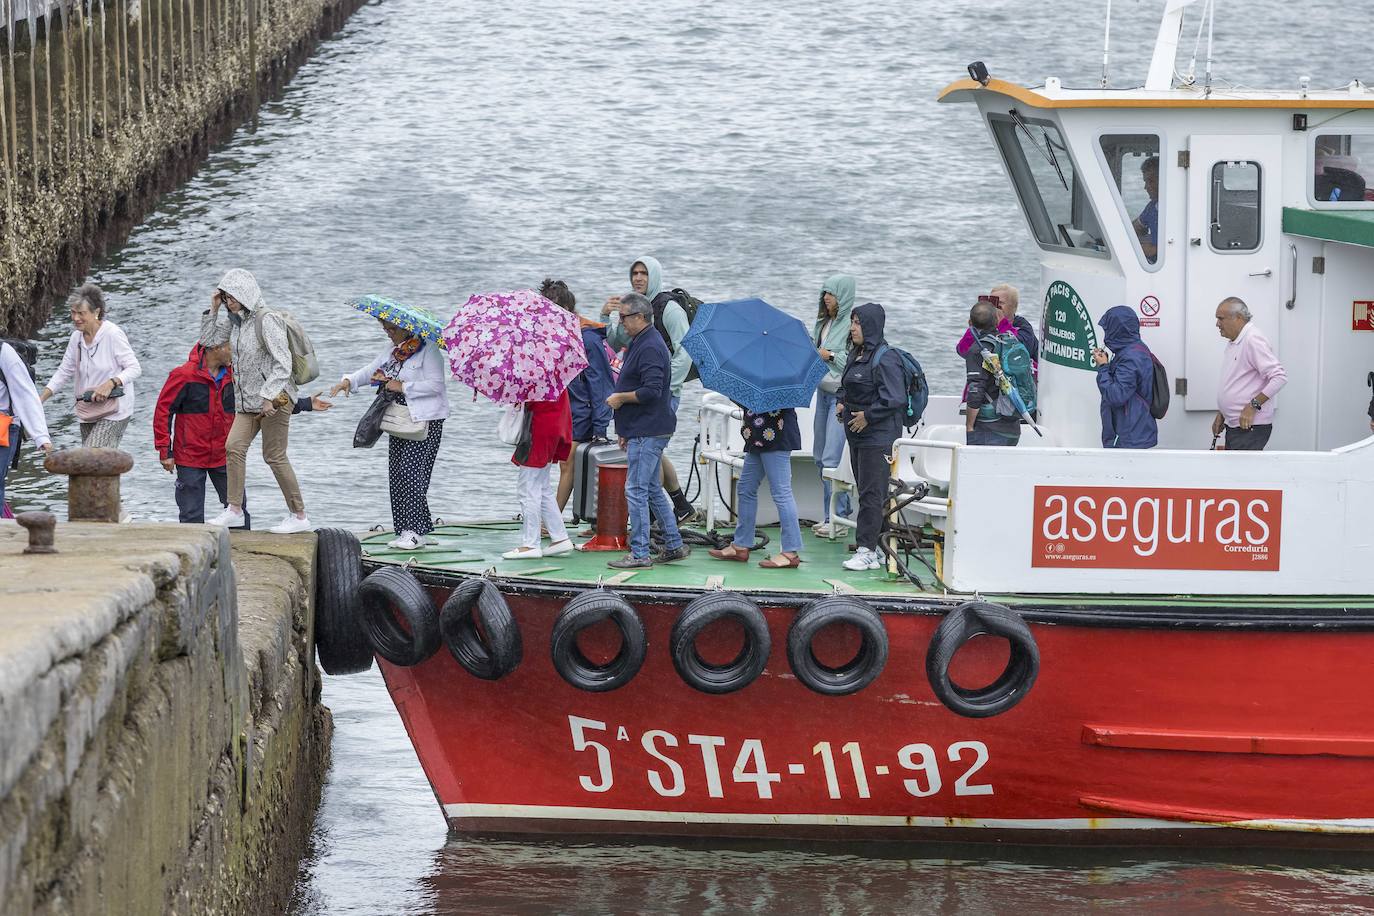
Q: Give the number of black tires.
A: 7